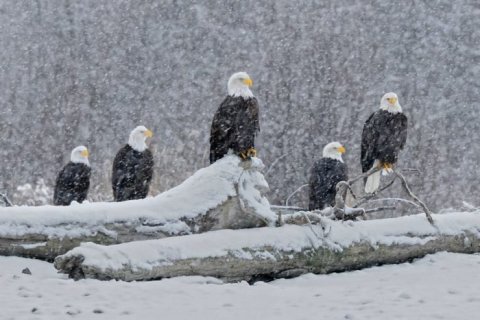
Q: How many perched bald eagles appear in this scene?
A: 5